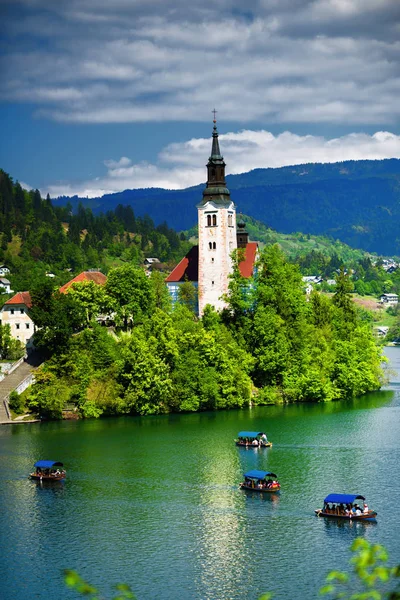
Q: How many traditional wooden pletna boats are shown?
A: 4